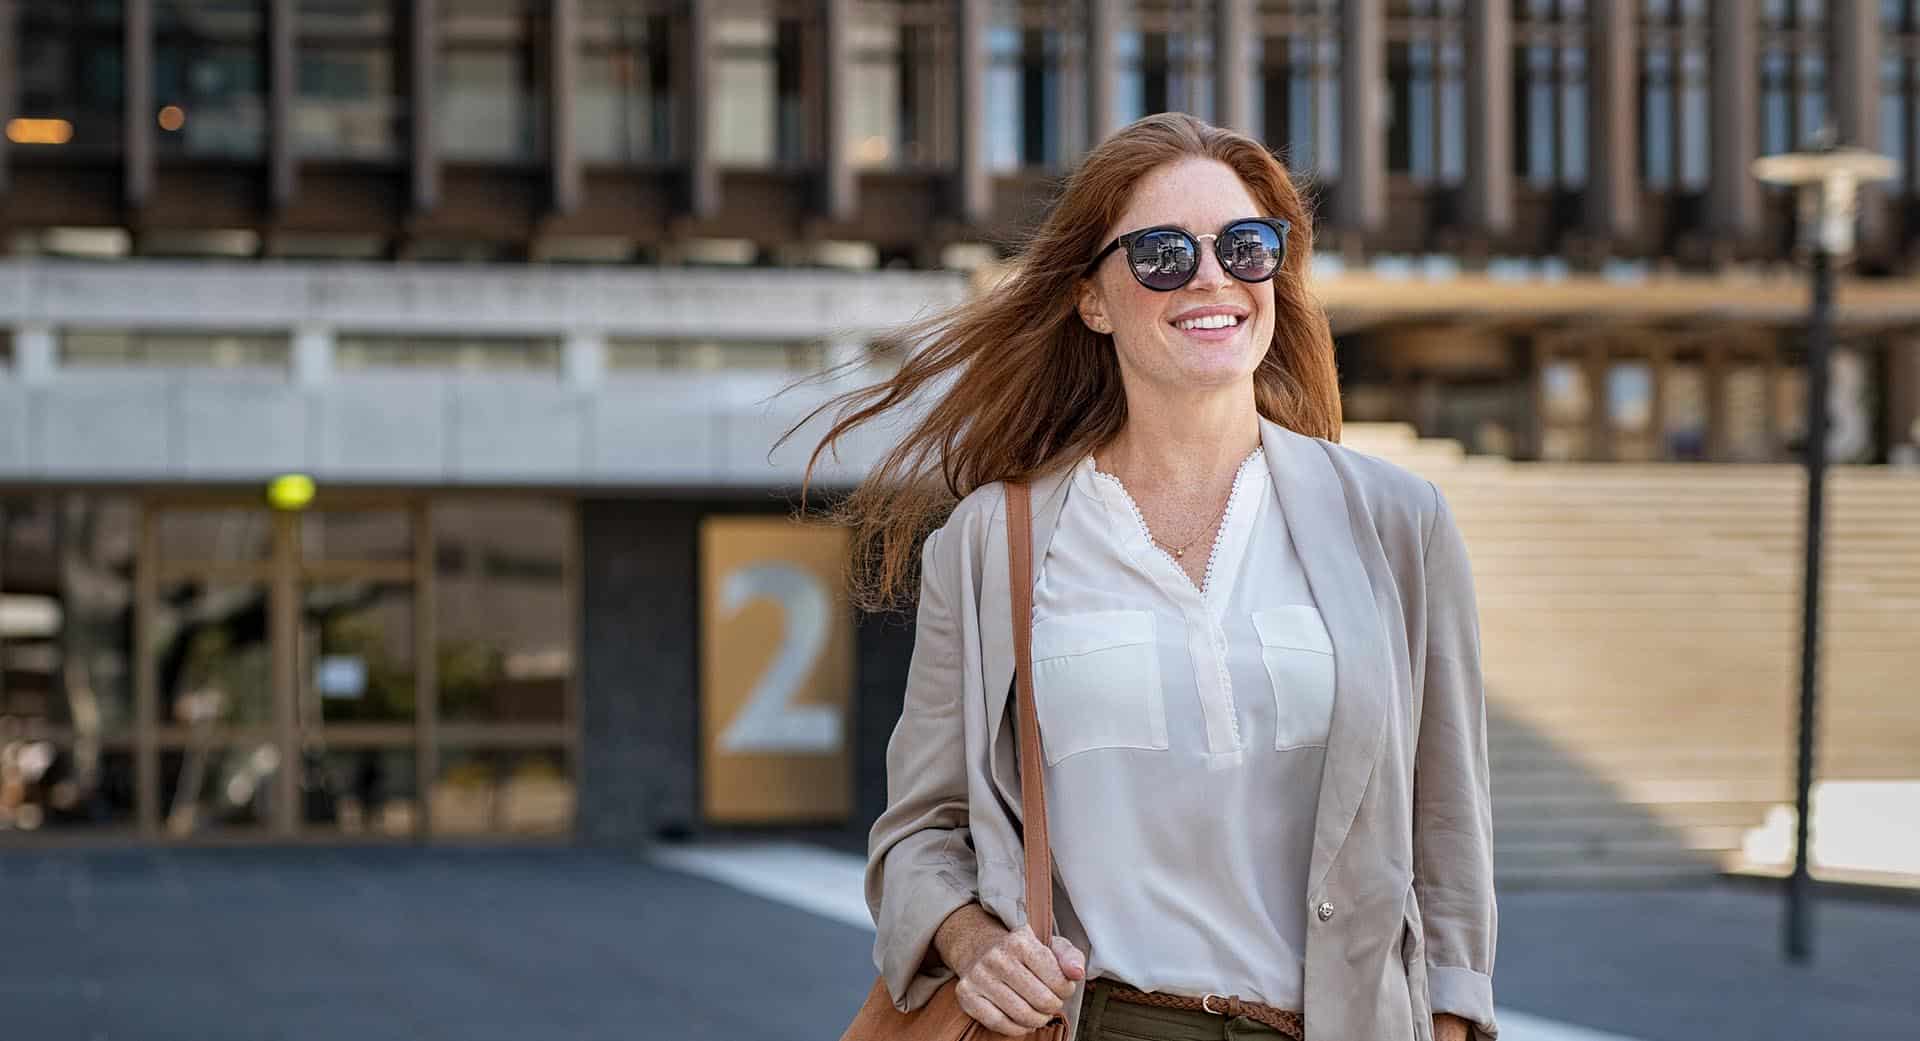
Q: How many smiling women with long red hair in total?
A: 1